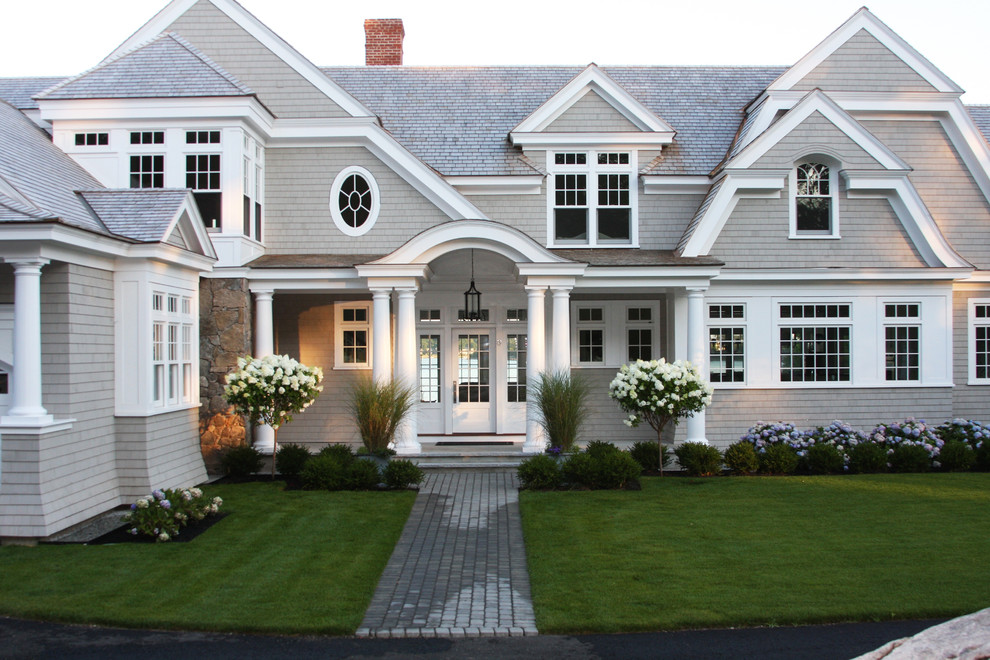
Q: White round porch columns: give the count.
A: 7